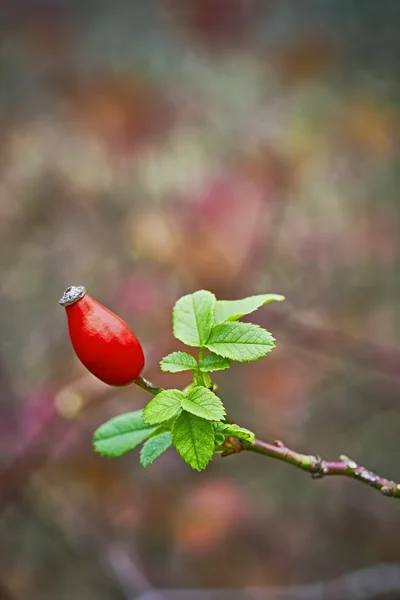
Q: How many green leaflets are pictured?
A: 11